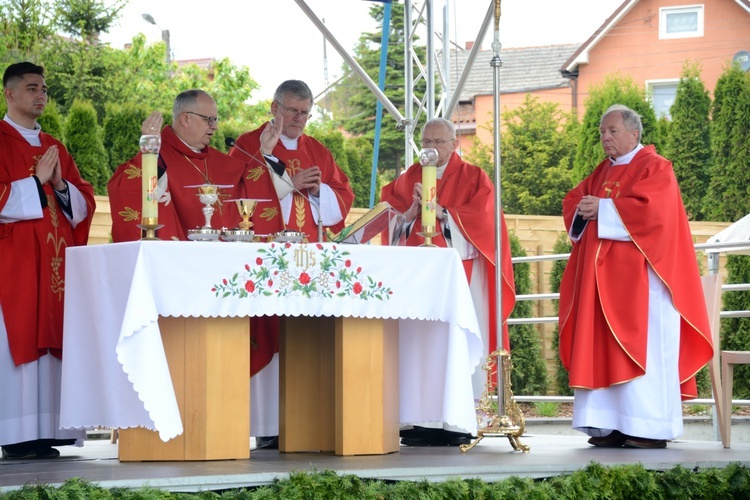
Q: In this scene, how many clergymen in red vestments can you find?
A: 5